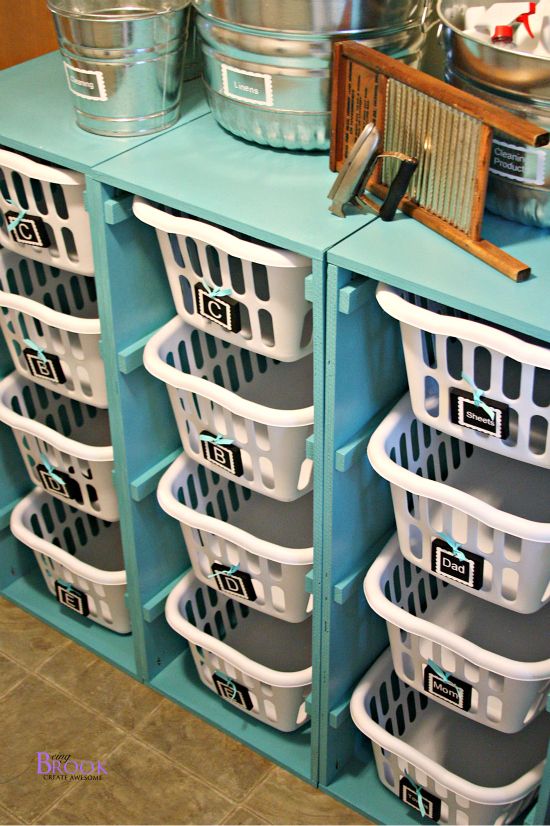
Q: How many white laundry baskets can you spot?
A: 12